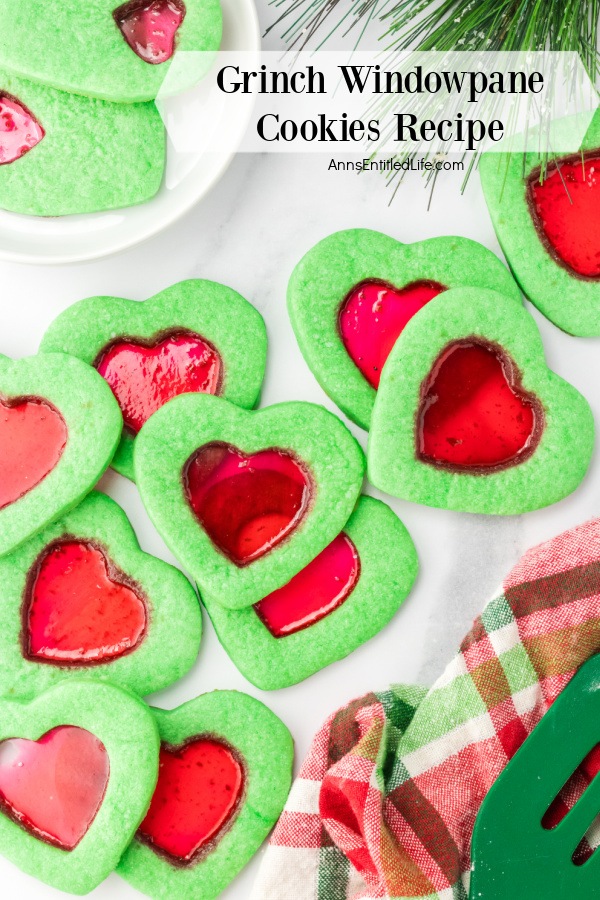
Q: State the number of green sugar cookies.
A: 12